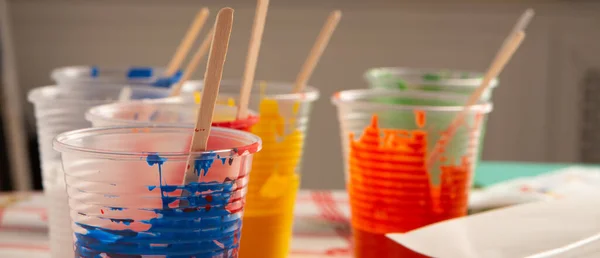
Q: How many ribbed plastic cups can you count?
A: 7